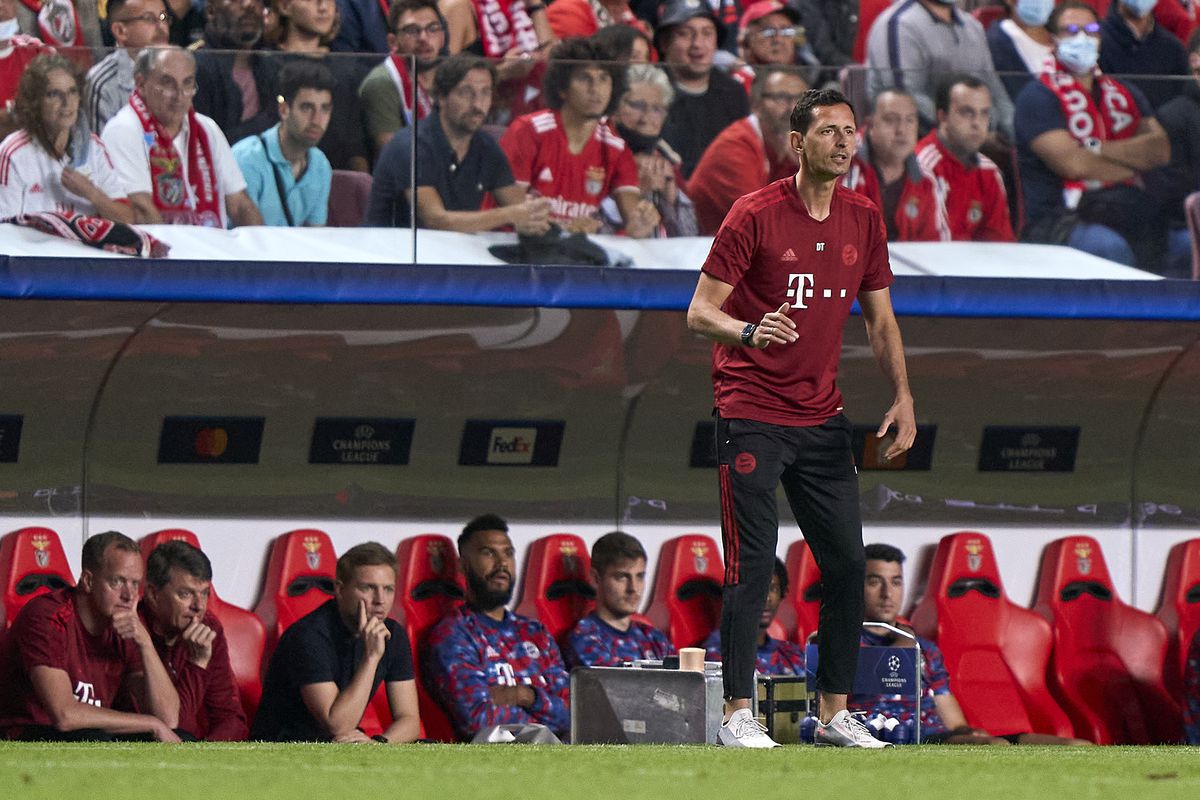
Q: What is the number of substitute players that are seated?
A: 4